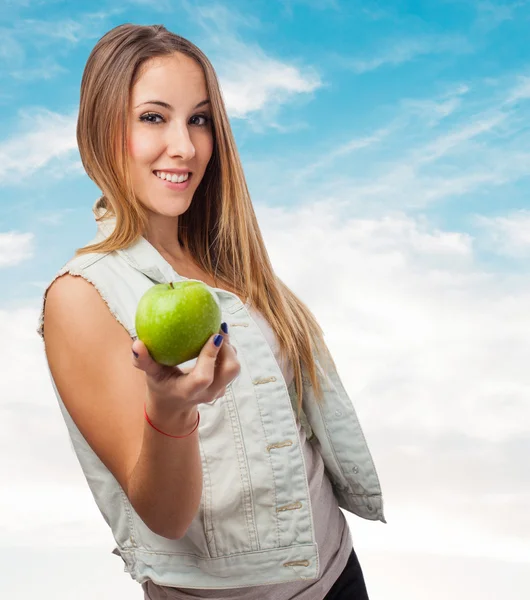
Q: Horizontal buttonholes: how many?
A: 5